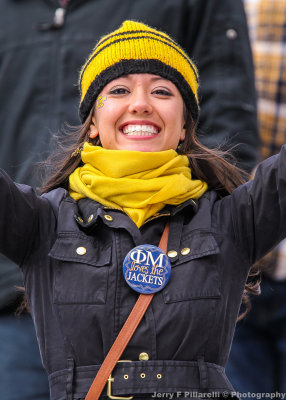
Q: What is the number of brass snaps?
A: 7